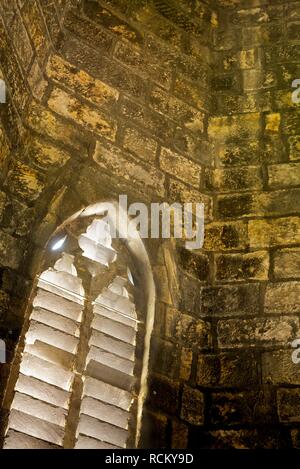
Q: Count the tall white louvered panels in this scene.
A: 2